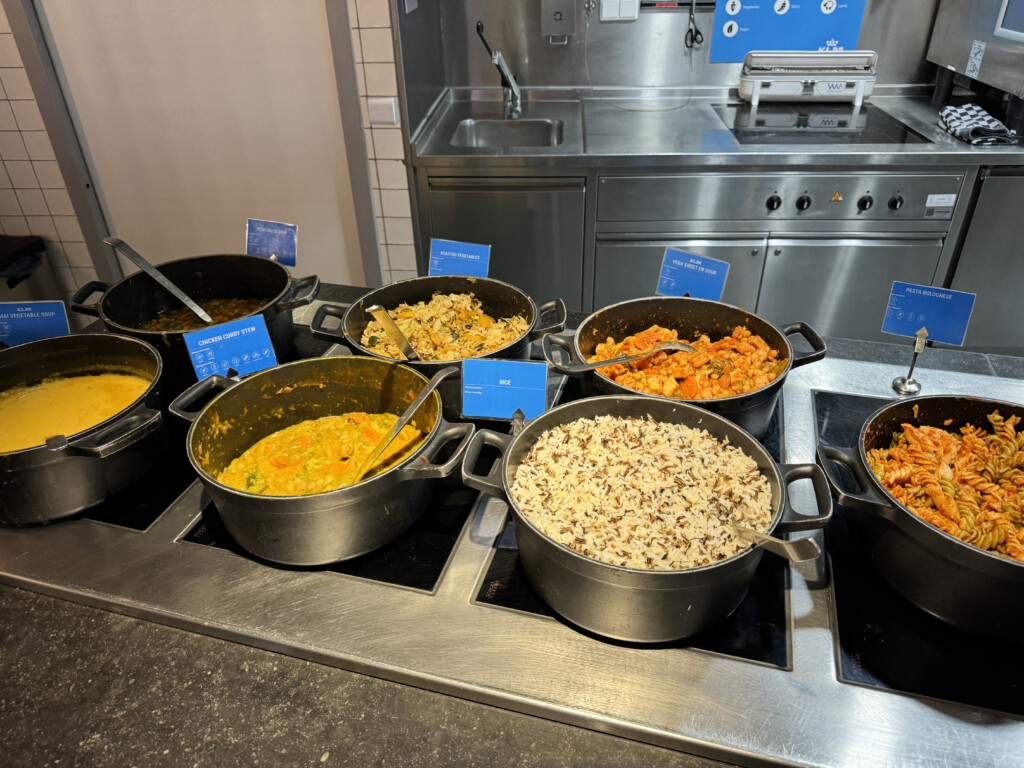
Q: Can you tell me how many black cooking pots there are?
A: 7